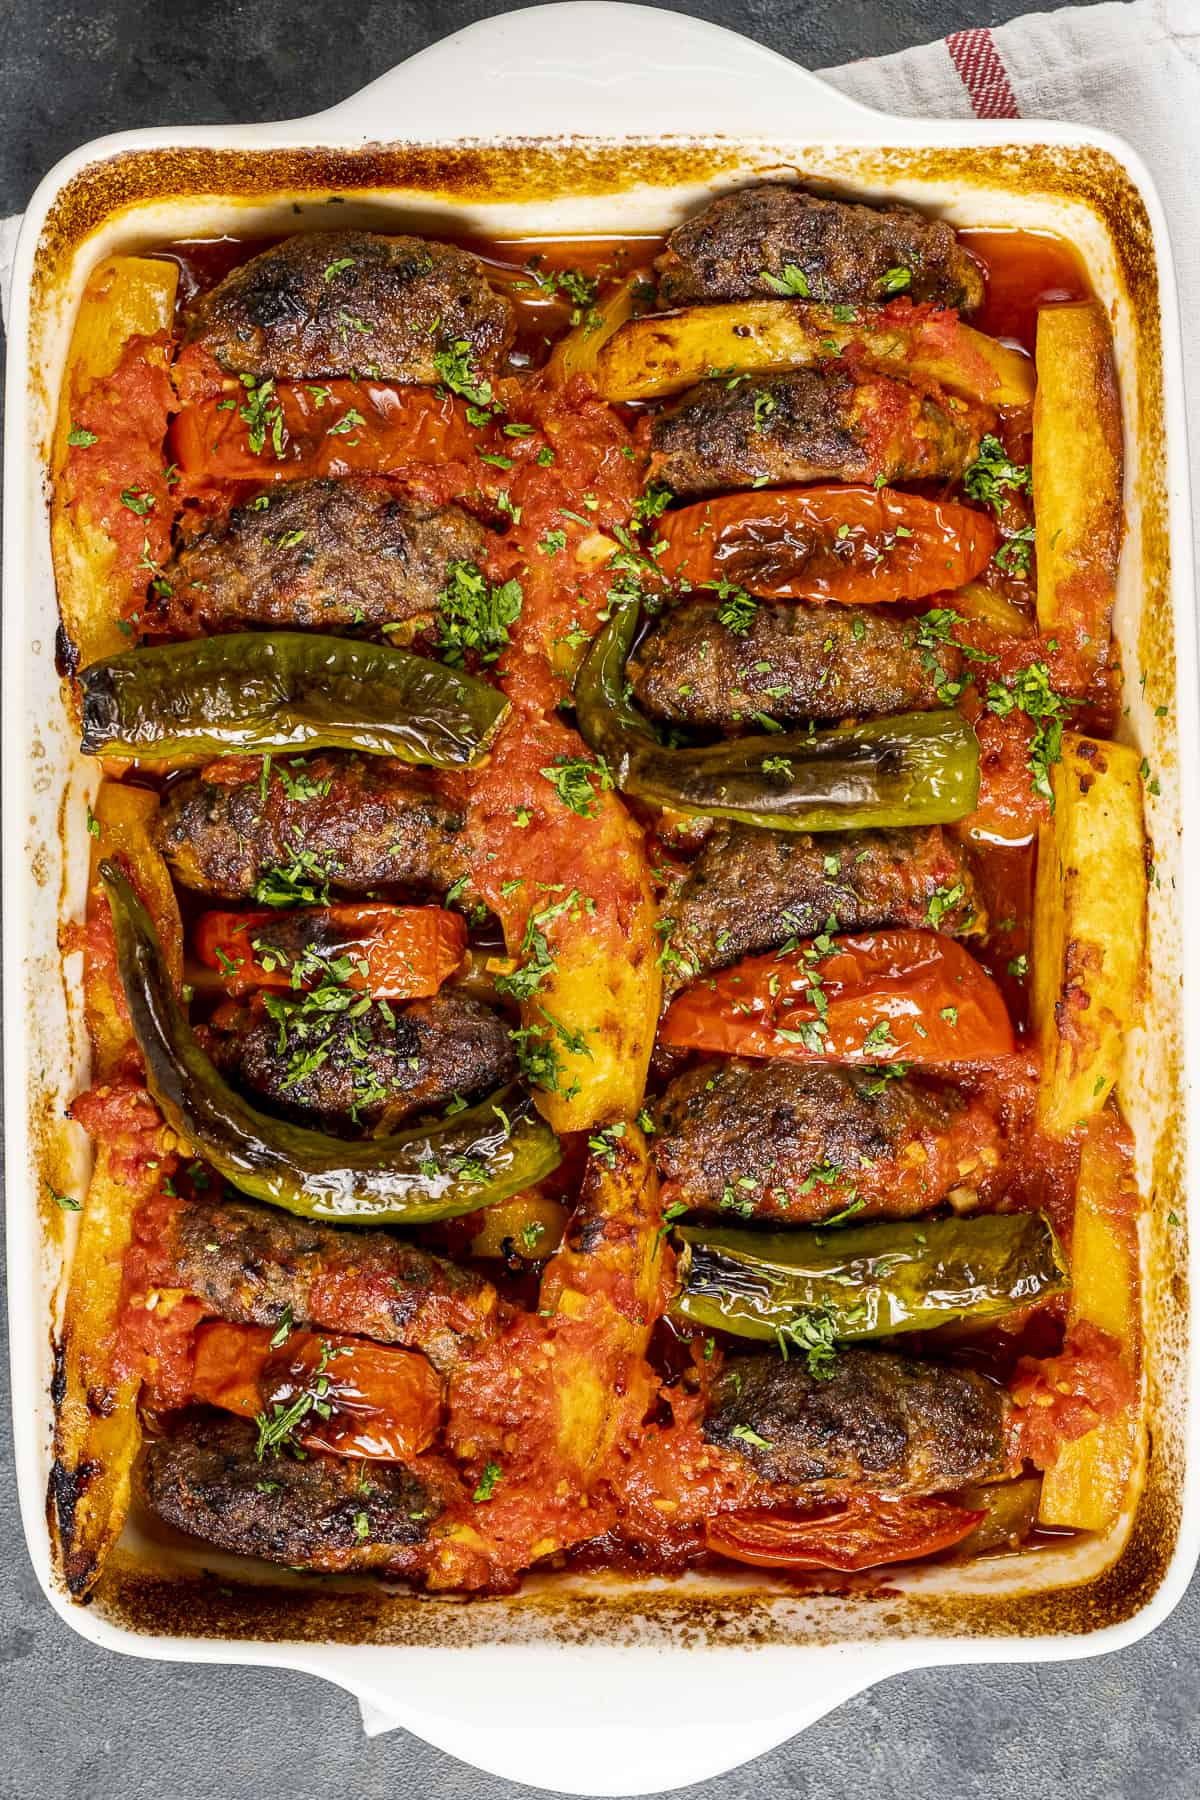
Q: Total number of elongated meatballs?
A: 12